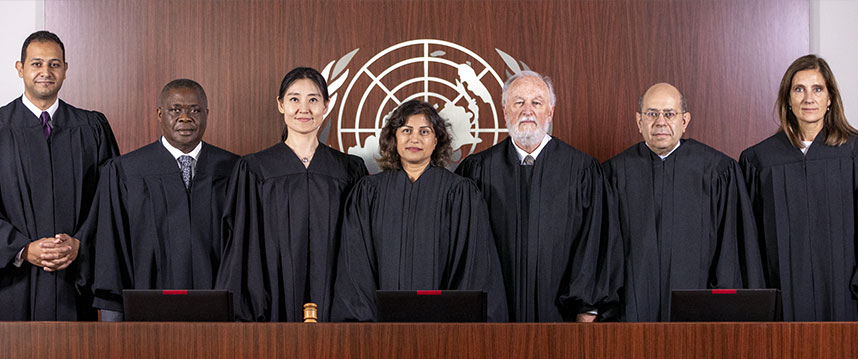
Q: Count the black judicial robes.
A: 7